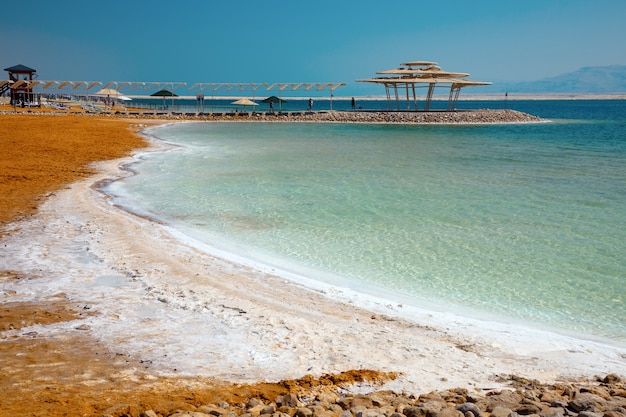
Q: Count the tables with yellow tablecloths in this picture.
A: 0